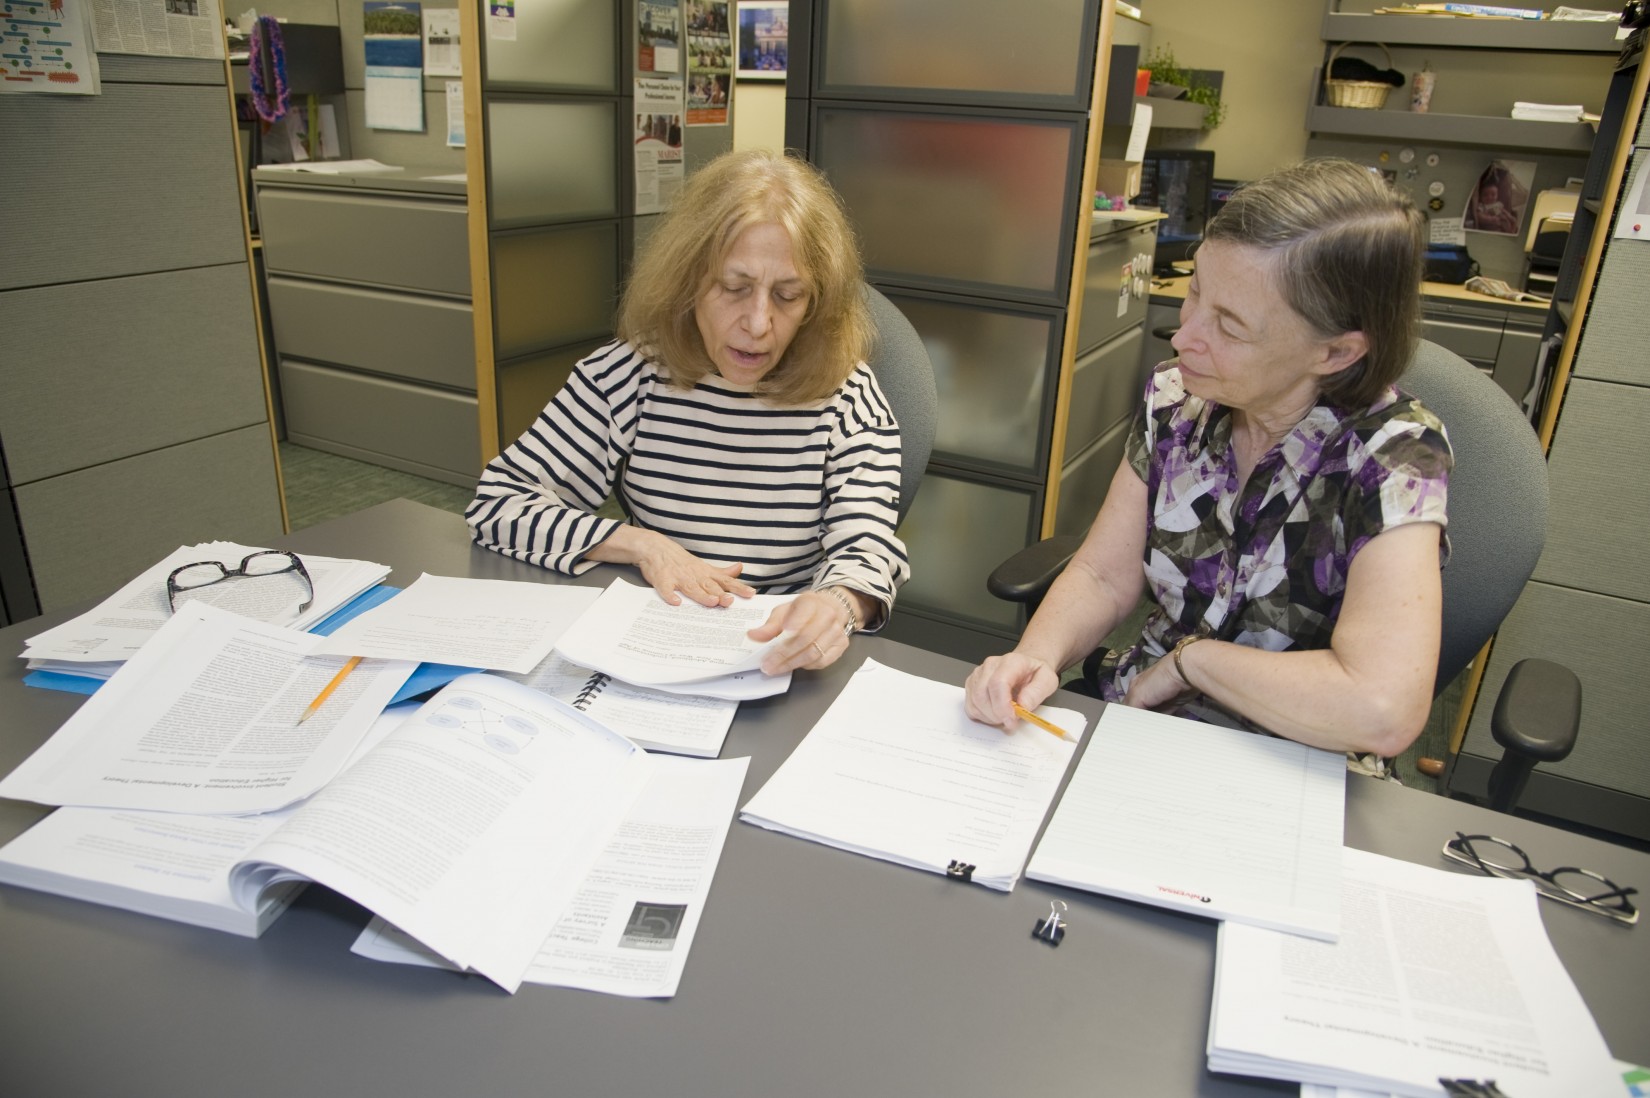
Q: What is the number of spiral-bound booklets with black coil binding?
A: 1